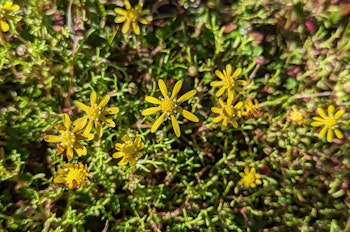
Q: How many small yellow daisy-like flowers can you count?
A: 13